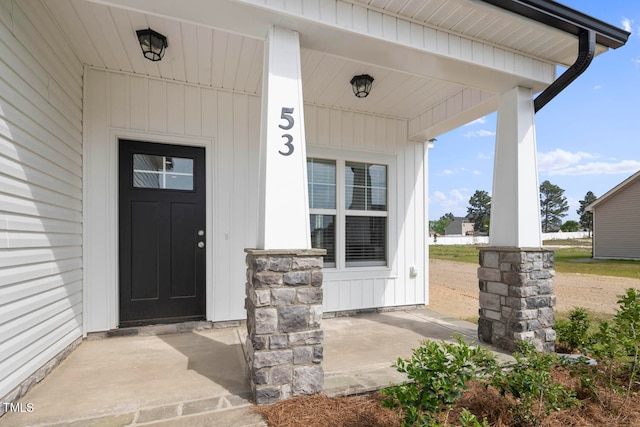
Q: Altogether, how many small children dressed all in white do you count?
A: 0